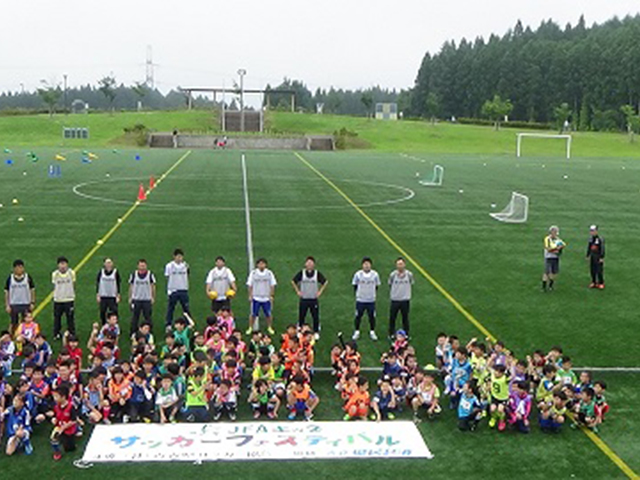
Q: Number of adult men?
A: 12